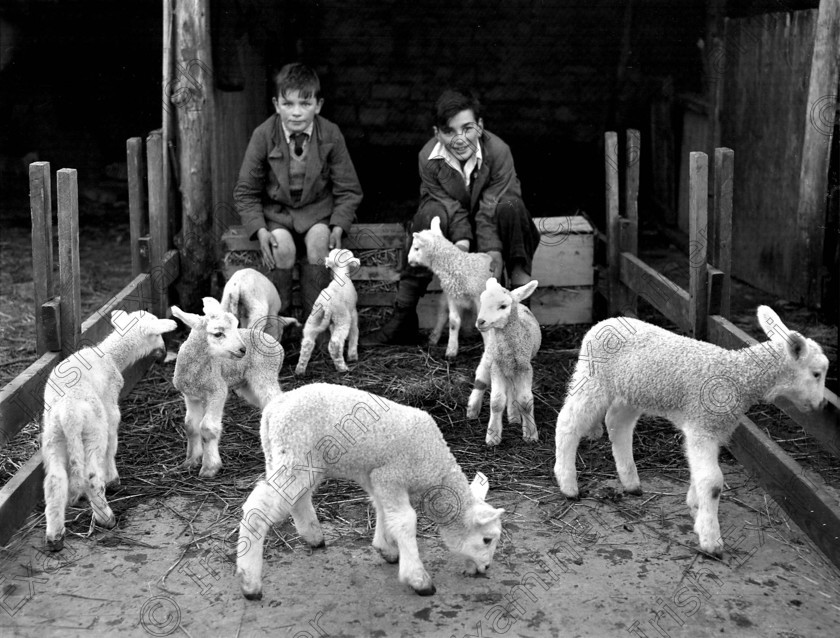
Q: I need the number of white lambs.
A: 8